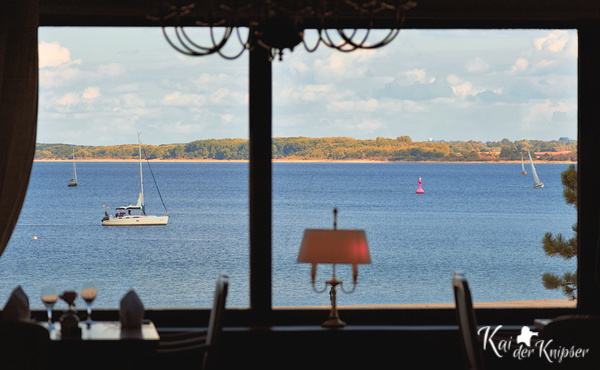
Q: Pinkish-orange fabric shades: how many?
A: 1